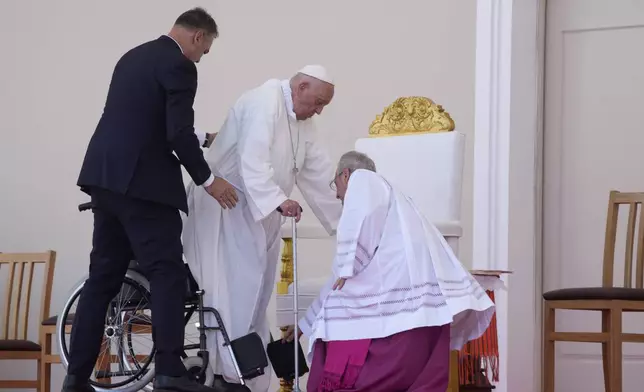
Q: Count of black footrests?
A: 2